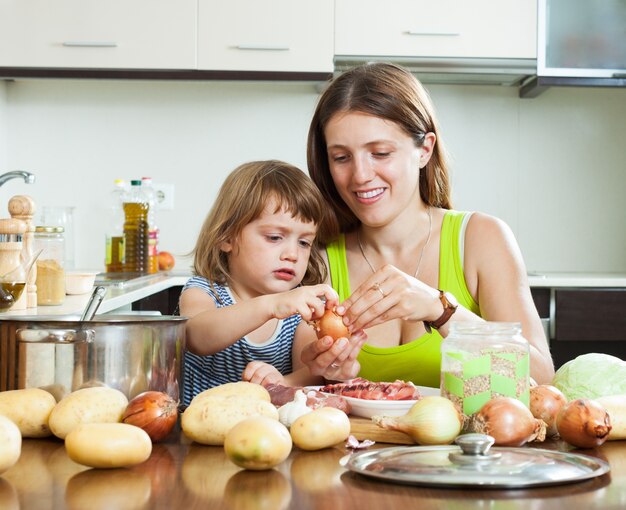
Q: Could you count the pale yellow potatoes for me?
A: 8